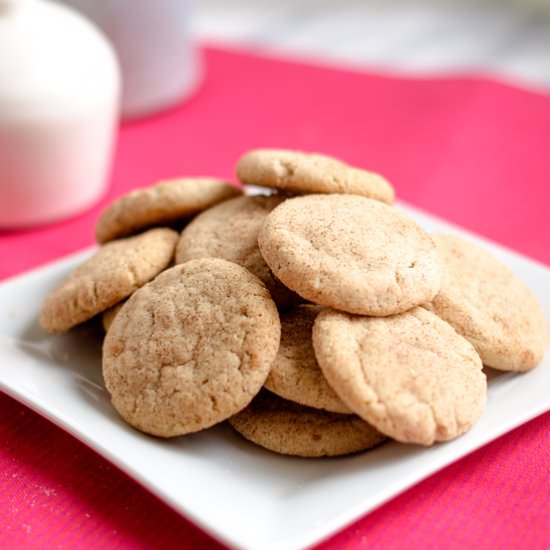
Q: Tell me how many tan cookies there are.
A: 11